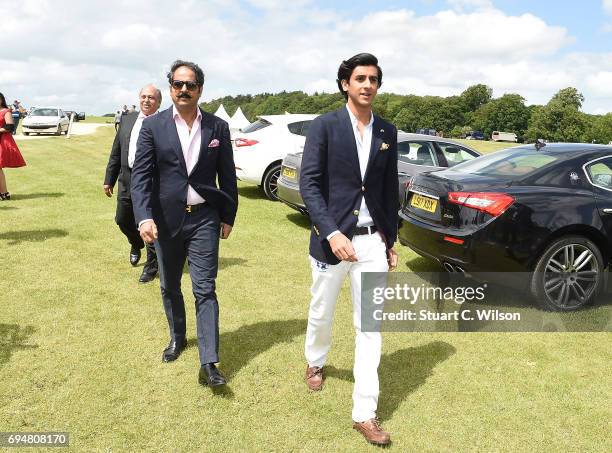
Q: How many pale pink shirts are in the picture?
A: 1